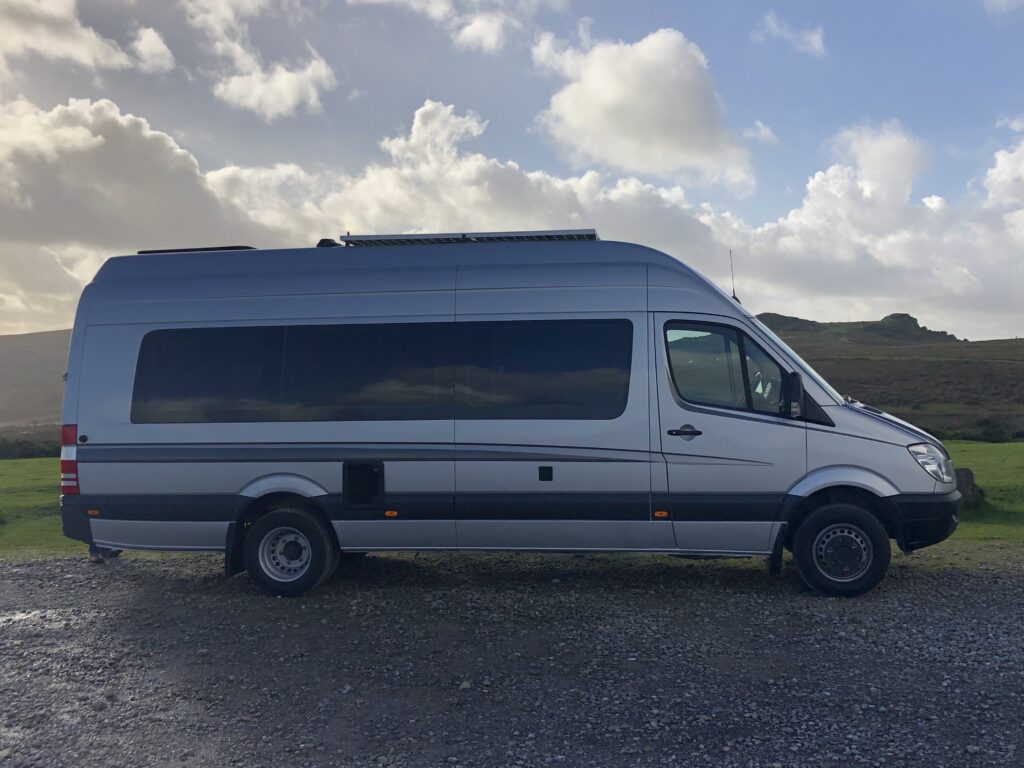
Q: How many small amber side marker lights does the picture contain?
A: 3